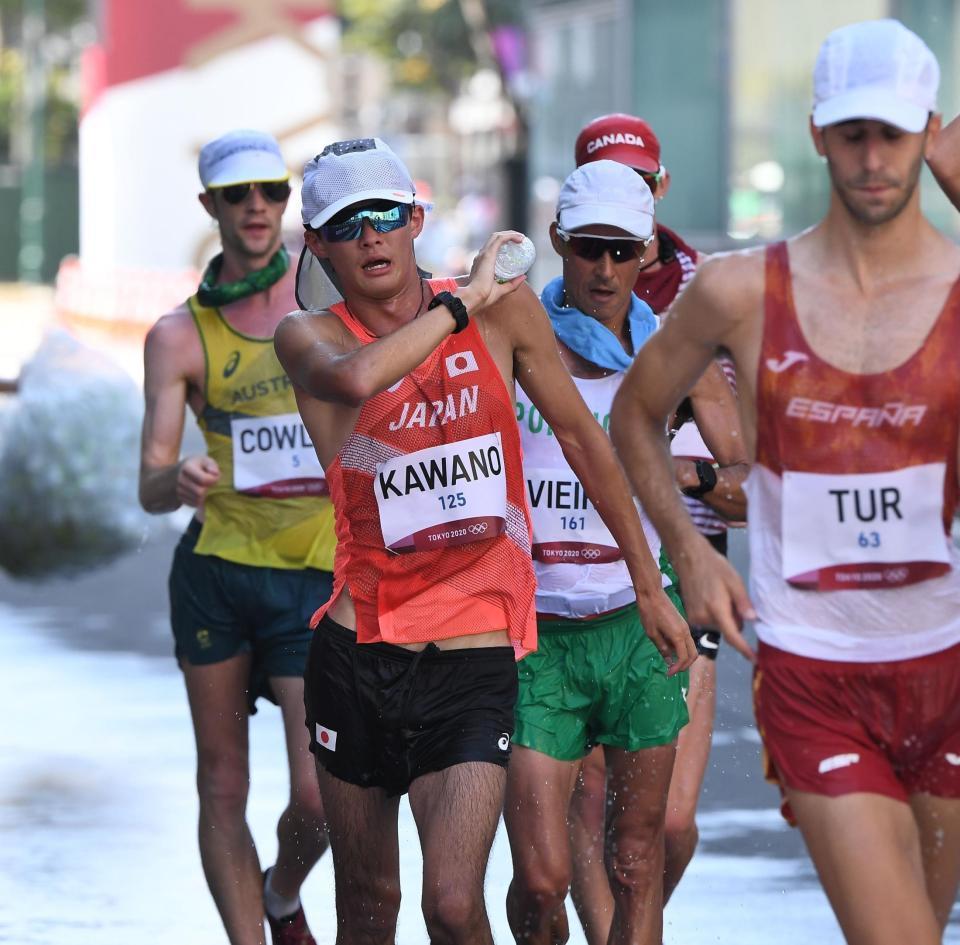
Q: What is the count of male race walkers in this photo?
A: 5